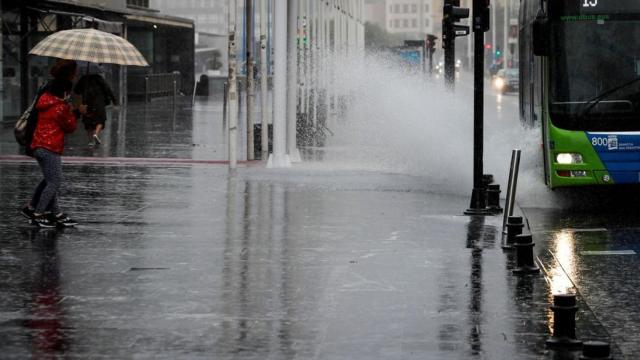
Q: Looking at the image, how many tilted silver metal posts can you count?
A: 1